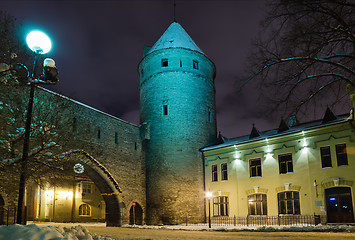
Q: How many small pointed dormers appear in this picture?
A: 4